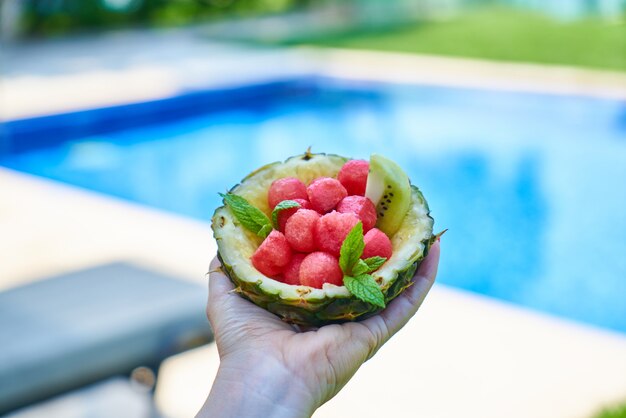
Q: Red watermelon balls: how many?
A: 11